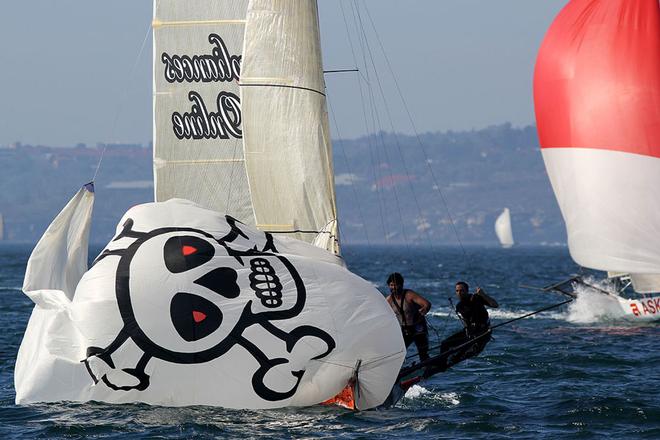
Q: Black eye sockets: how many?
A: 2